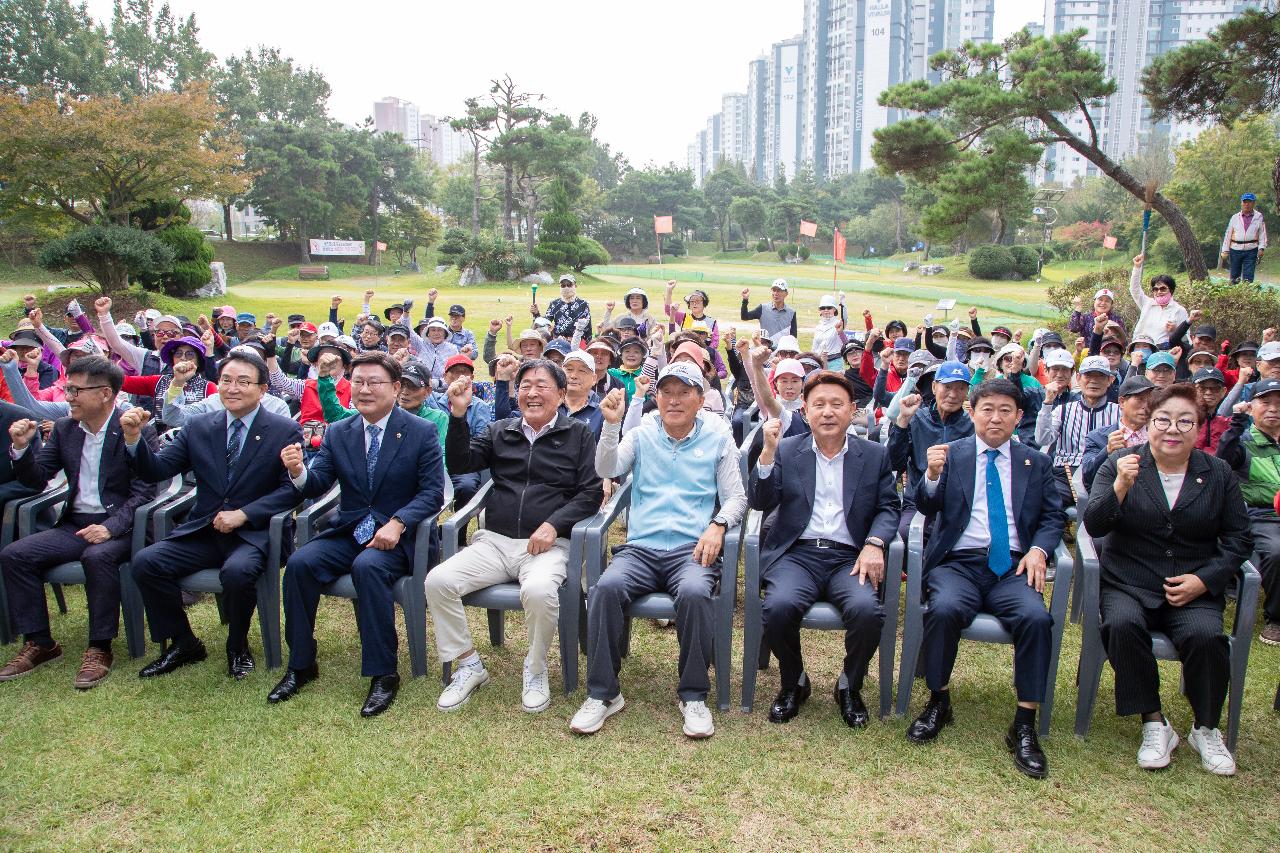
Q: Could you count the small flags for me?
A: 5